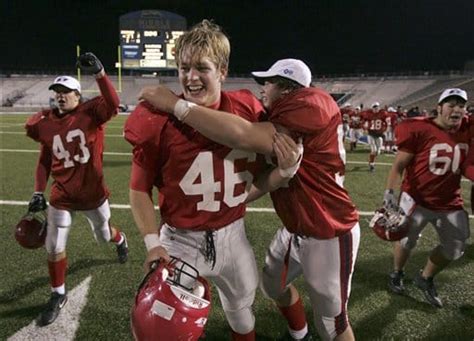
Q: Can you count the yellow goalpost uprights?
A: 2